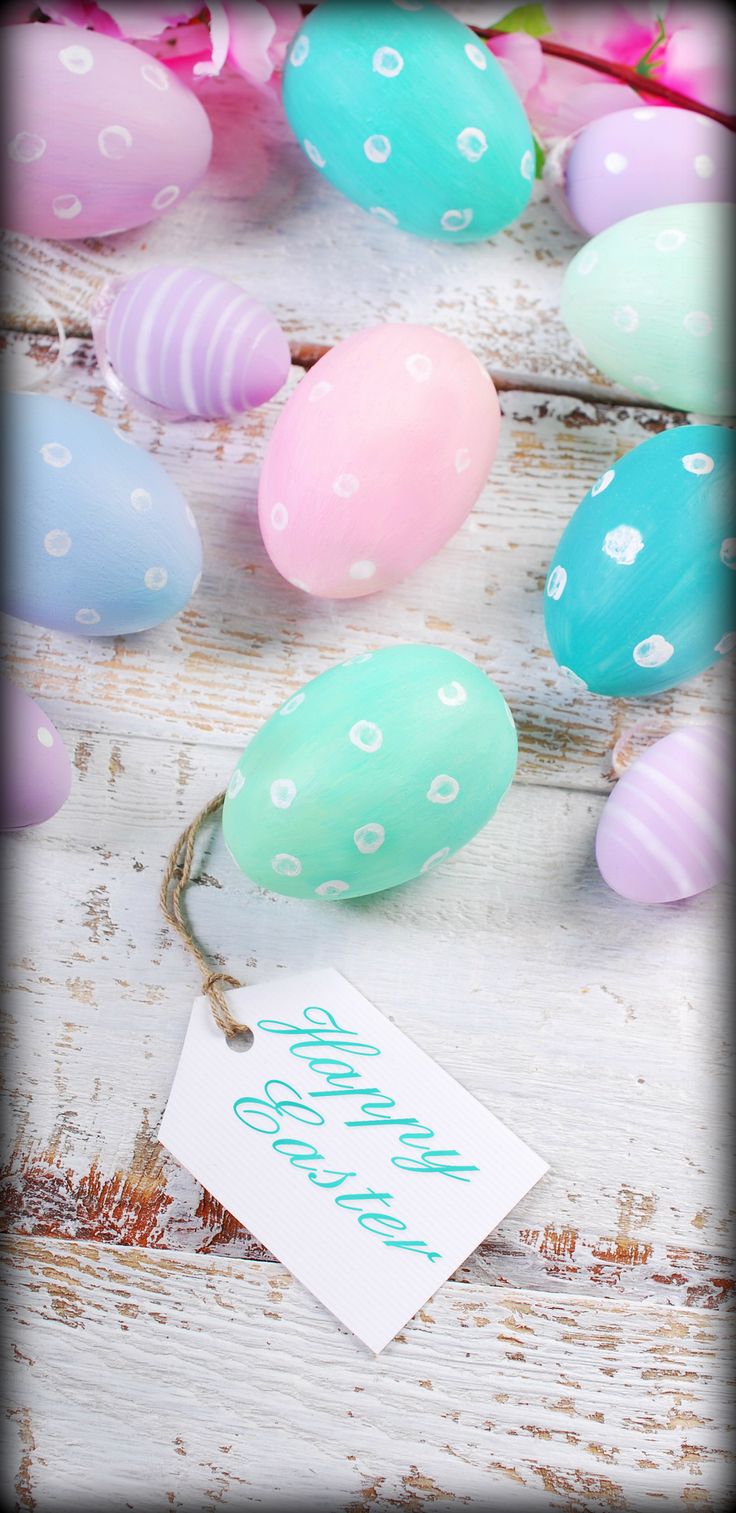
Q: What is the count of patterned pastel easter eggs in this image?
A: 11